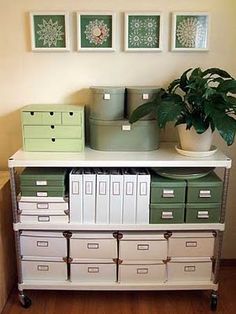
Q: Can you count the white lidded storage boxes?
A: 10